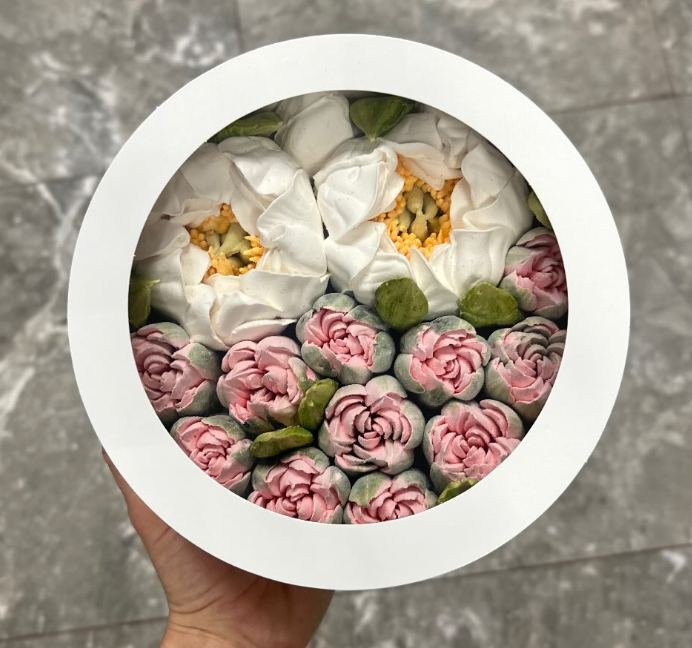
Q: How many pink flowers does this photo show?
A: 11